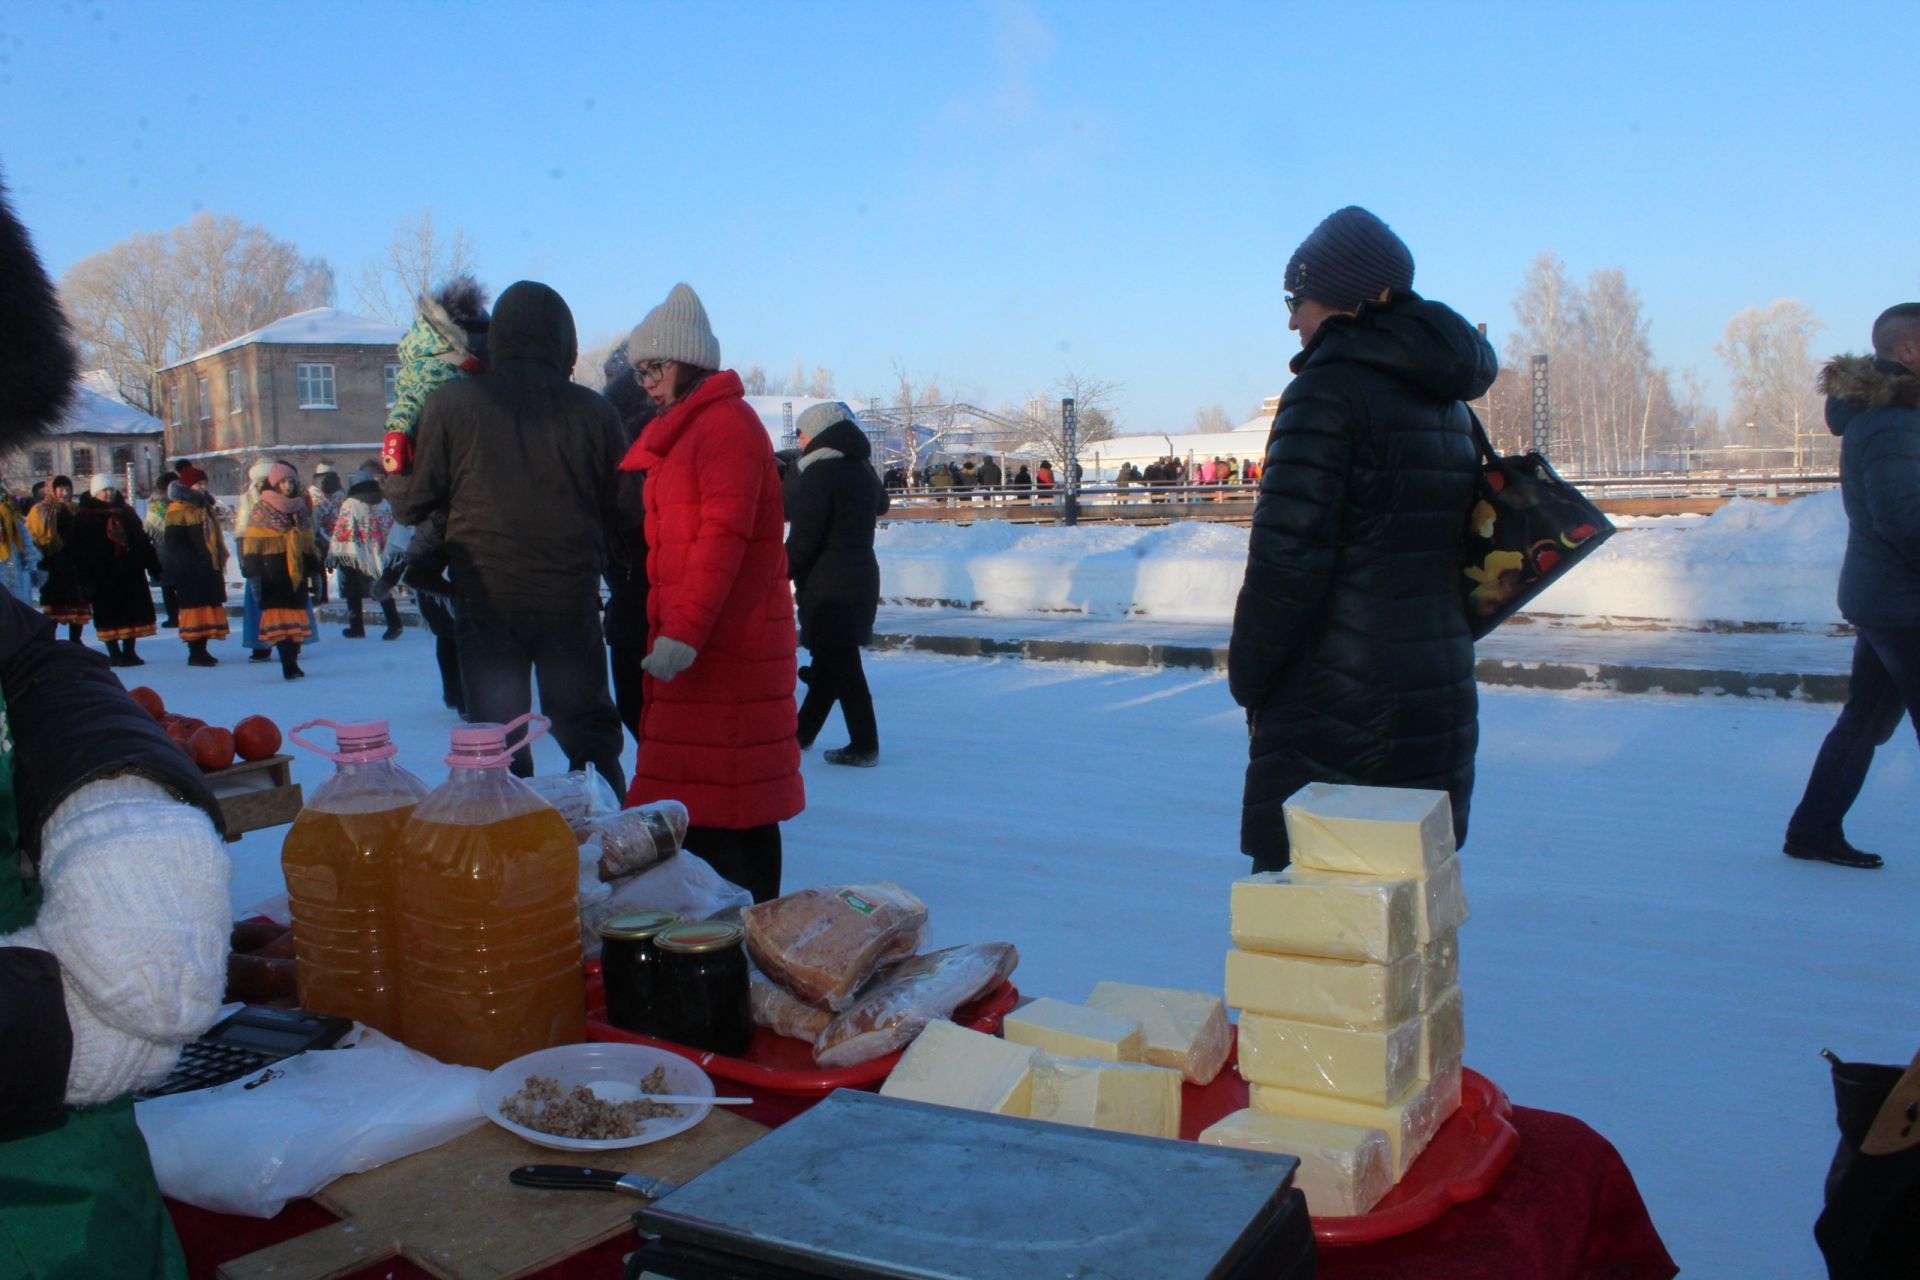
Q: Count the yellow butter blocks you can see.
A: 13